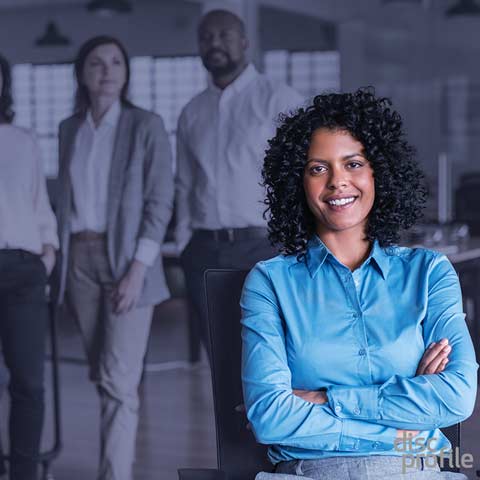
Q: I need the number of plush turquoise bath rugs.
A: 0